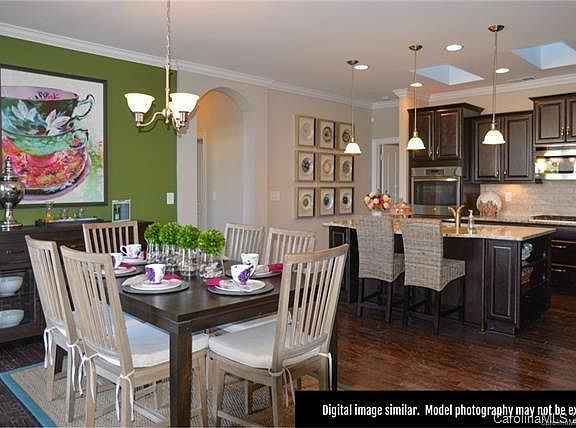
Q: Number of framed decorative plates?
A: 9